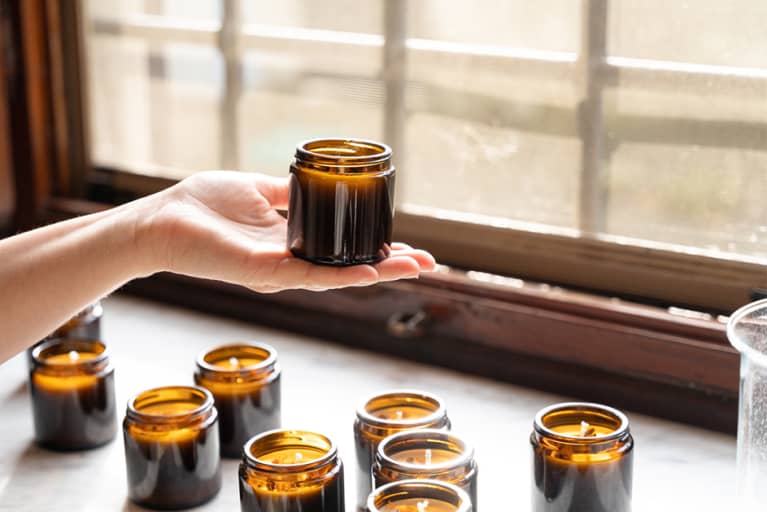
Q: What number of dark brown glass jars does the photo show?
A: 10